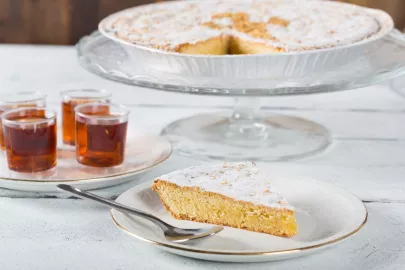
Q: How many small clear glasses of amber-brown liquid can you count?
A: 4